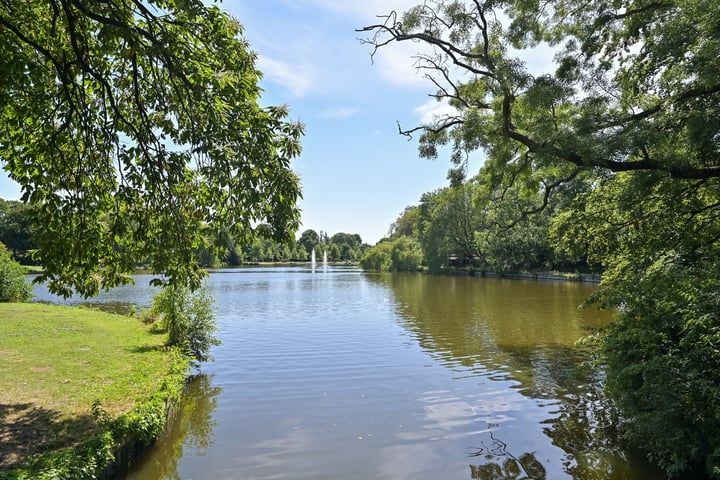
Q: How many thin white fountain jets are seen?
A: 2